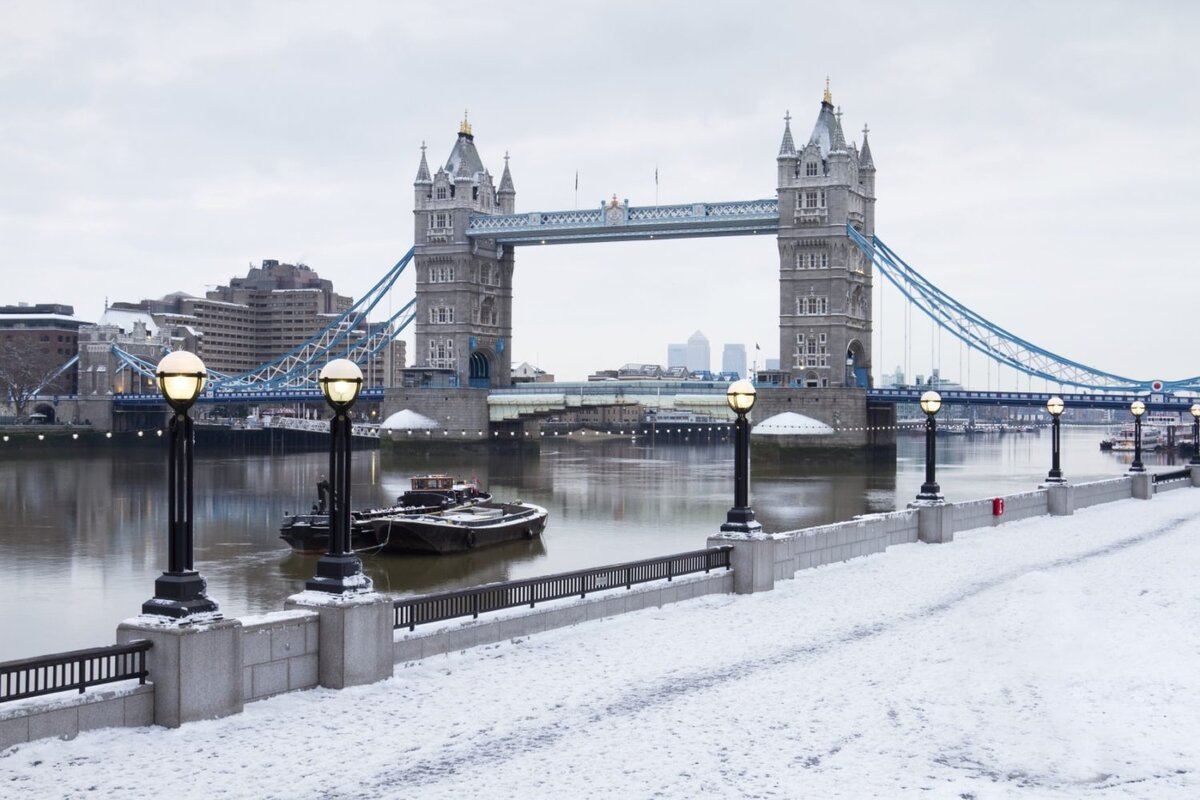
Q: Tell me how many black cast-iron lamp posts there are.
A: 7